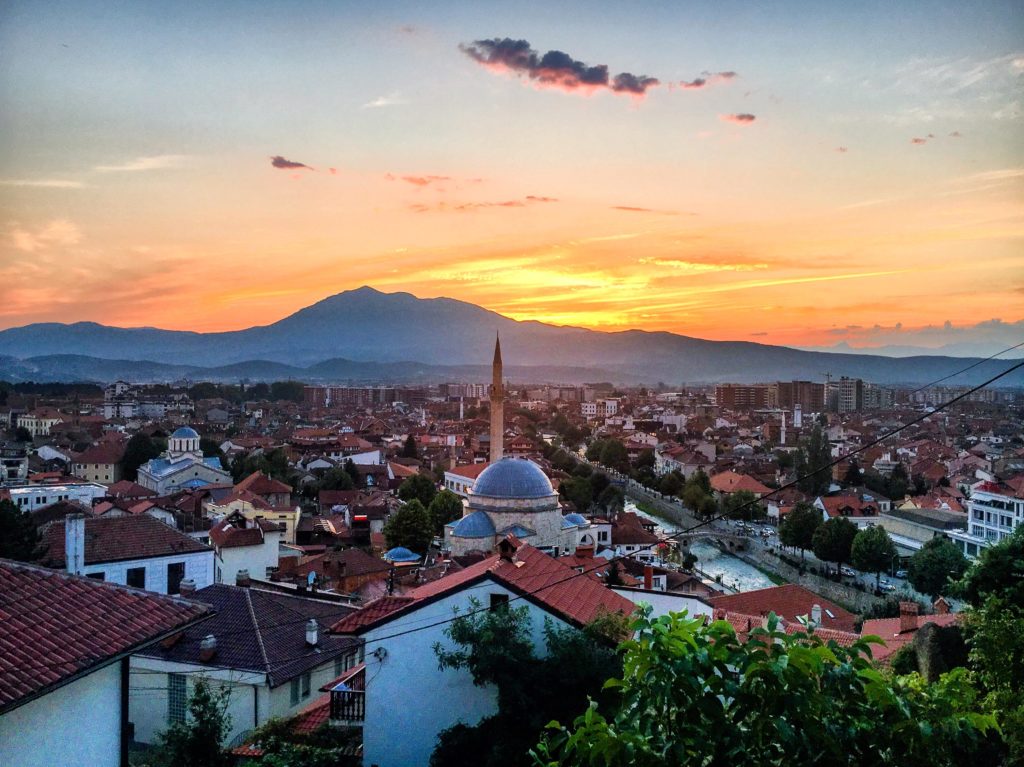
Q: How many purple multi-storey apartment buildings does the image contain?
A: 0